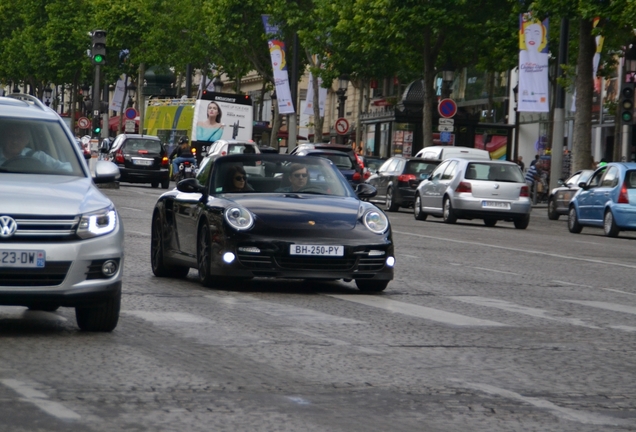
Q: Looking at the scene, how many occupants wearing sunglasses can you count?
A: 2